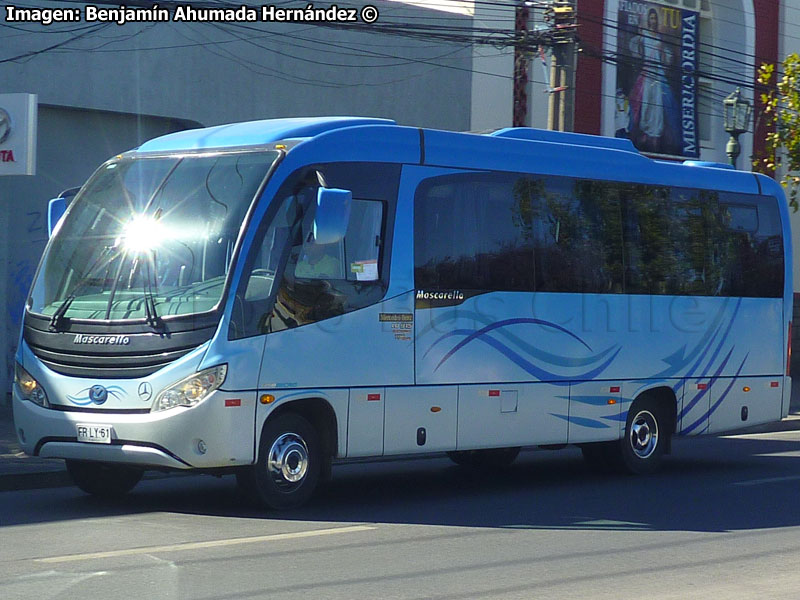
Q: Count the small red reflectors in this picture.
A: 6